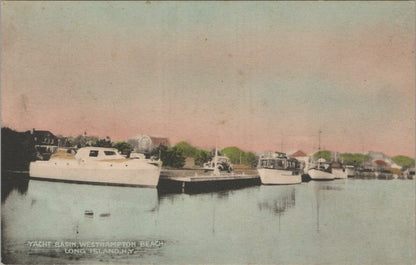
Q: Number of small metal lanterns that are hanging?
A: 0